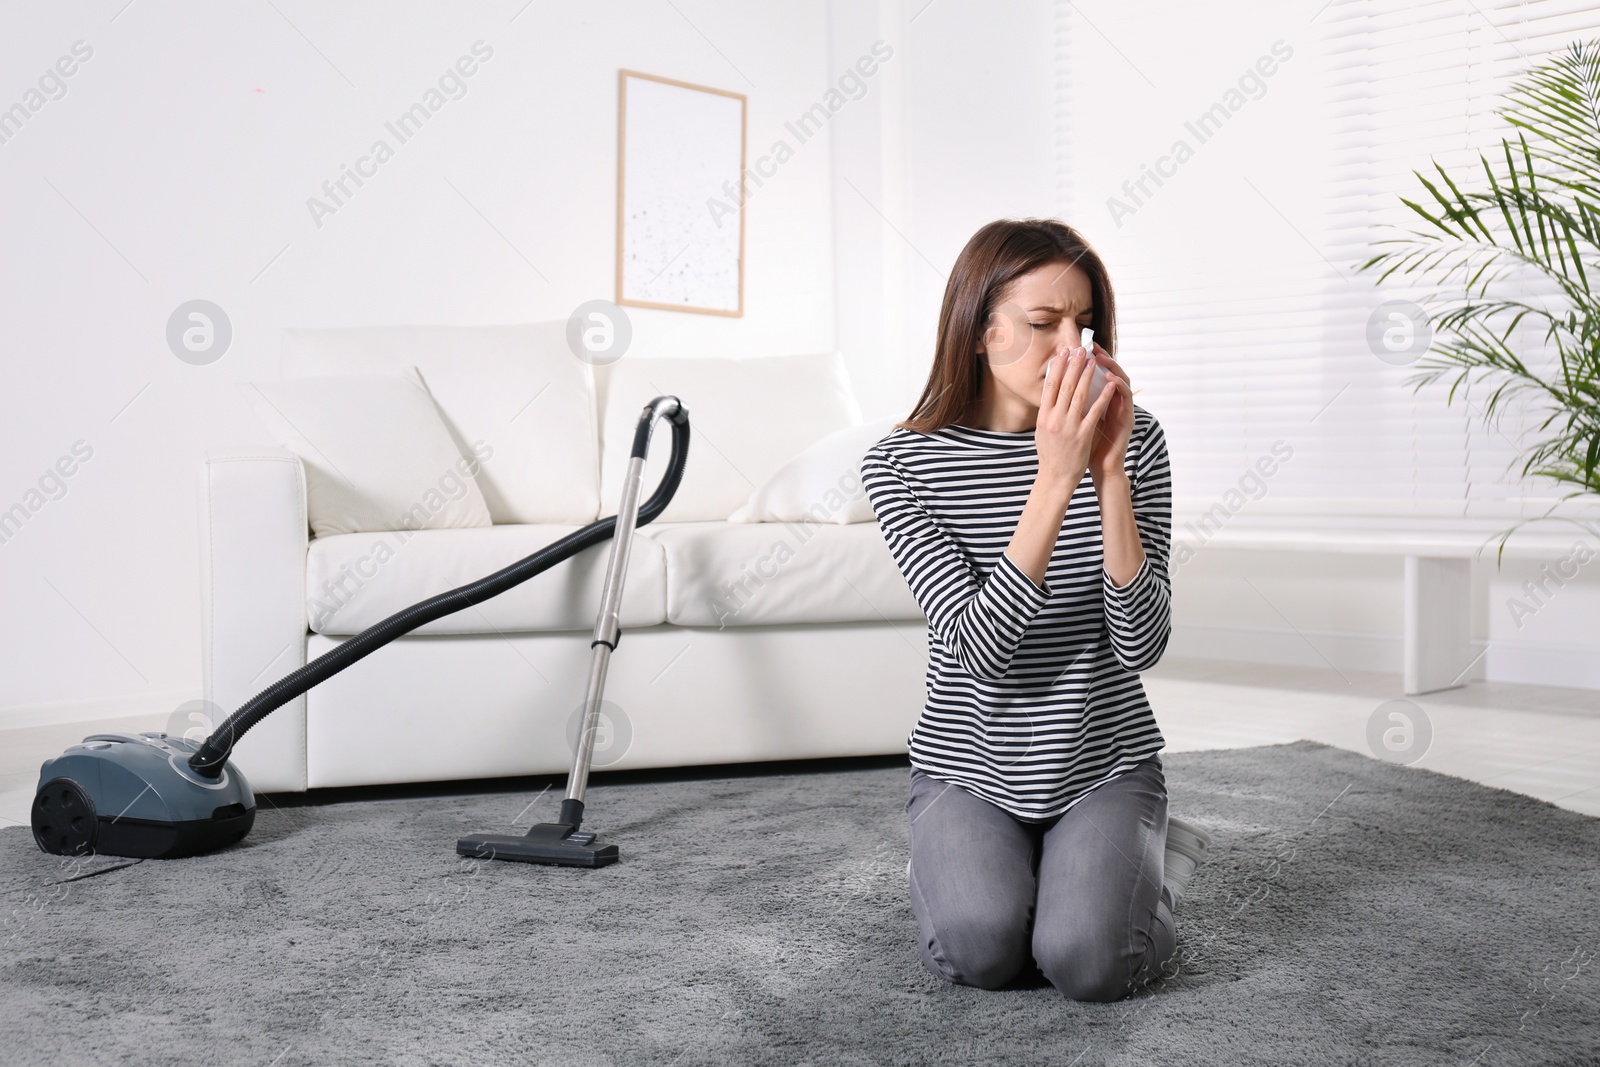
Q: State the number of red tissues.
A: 0